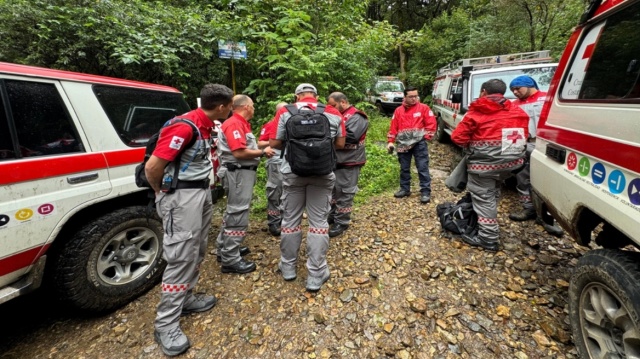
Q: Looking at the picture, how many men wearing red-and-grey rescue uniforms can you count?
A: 8